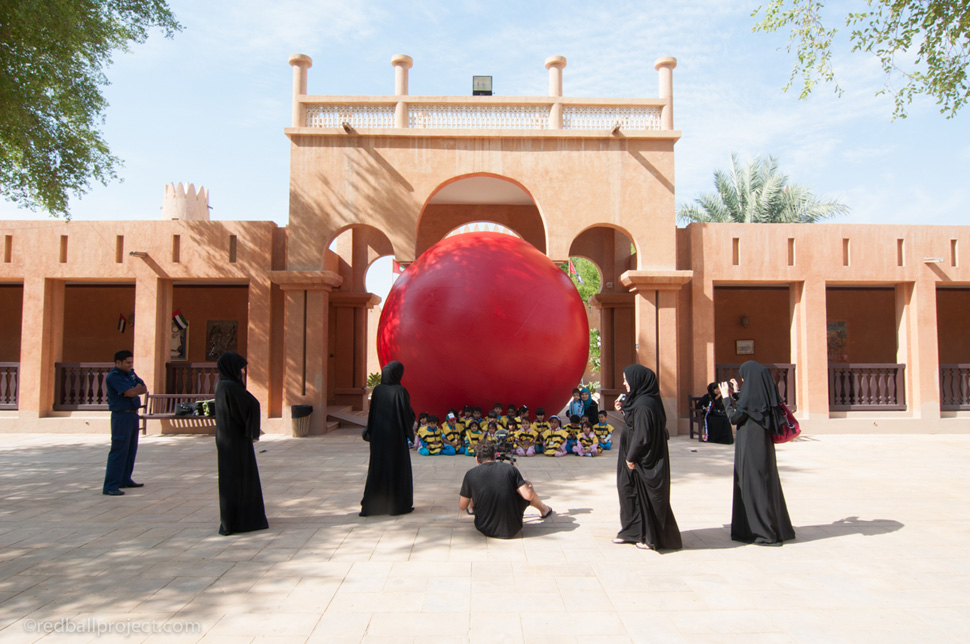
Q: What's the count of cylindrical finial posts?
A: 4